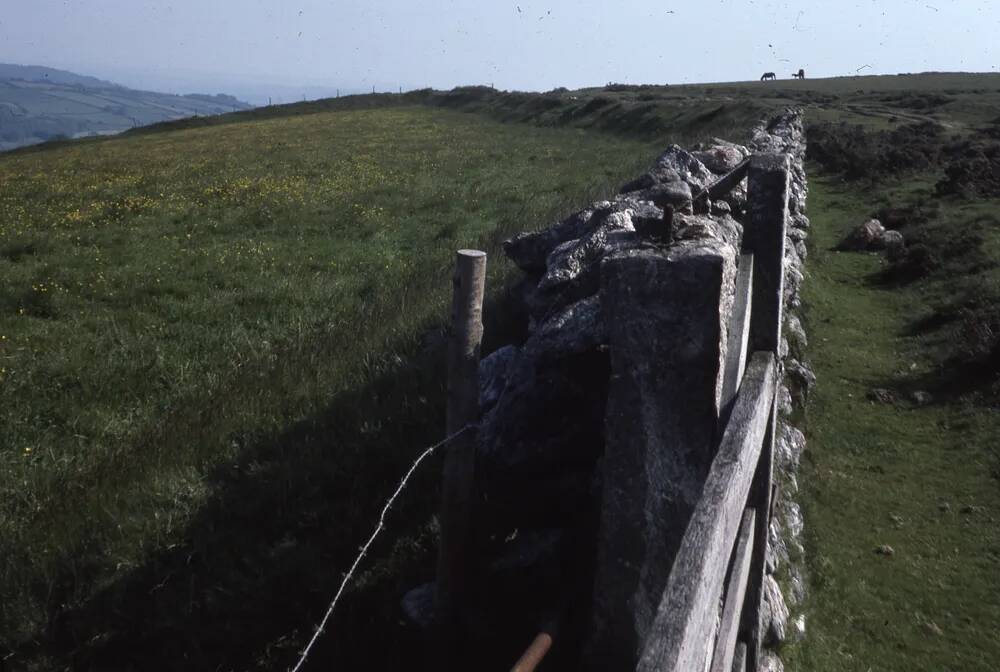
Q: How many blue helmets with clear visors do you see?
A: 0